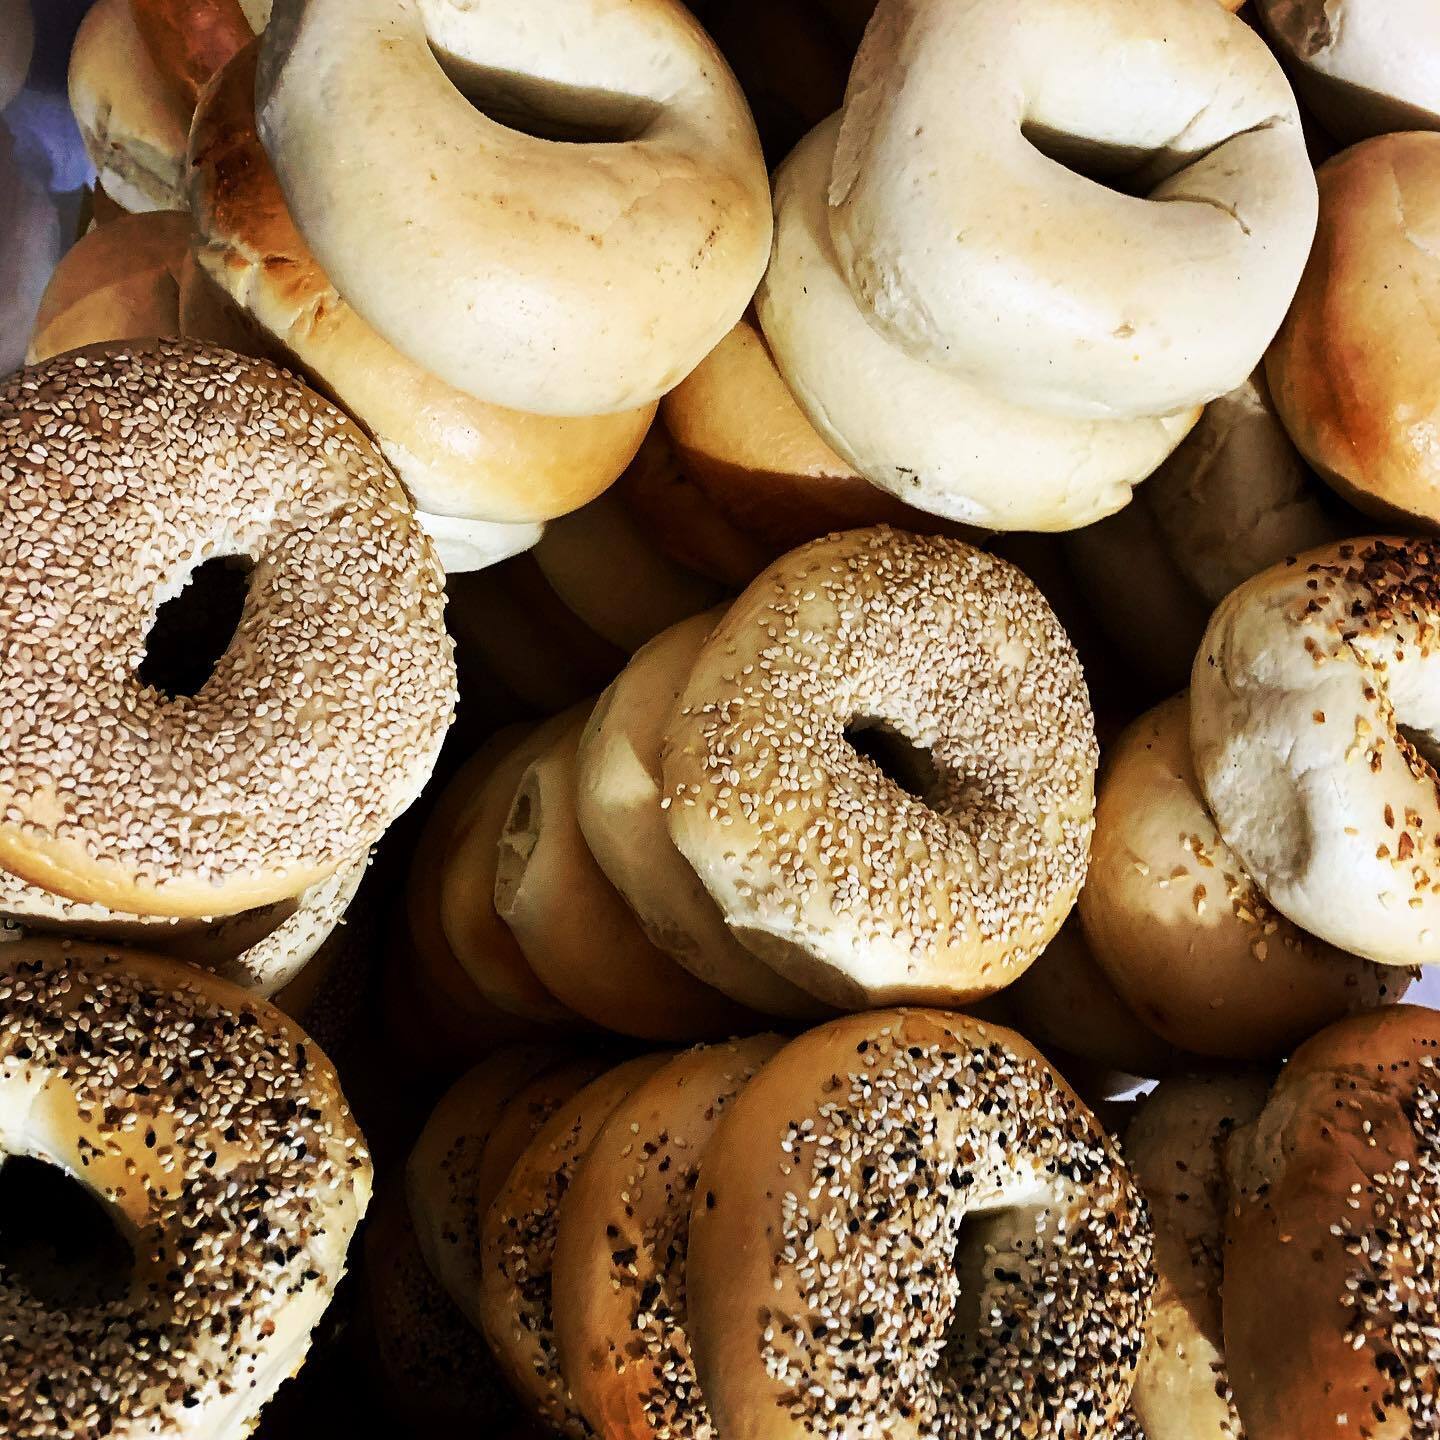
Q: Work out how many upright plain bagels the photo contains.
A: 2